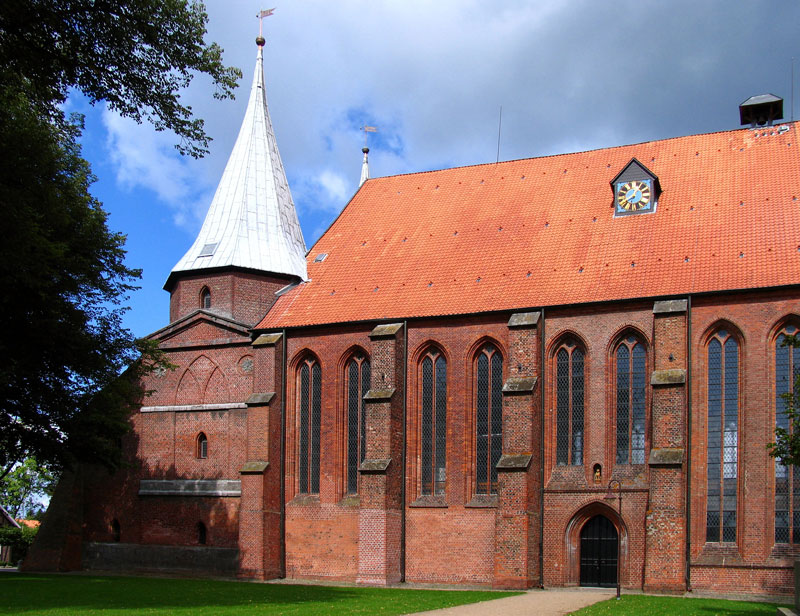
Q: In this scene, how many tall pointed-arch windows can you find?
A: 8